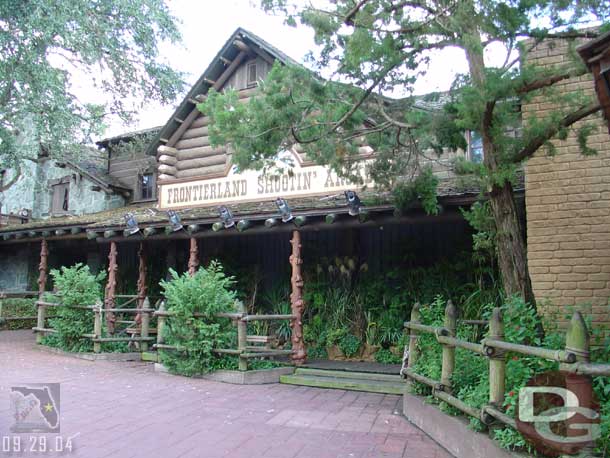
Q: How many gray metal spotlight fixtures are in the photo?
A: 5